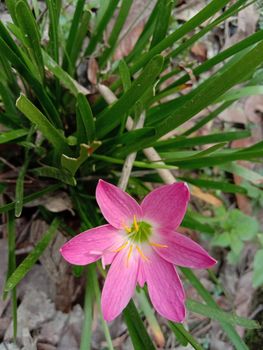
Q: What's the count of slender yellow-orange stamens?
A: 6